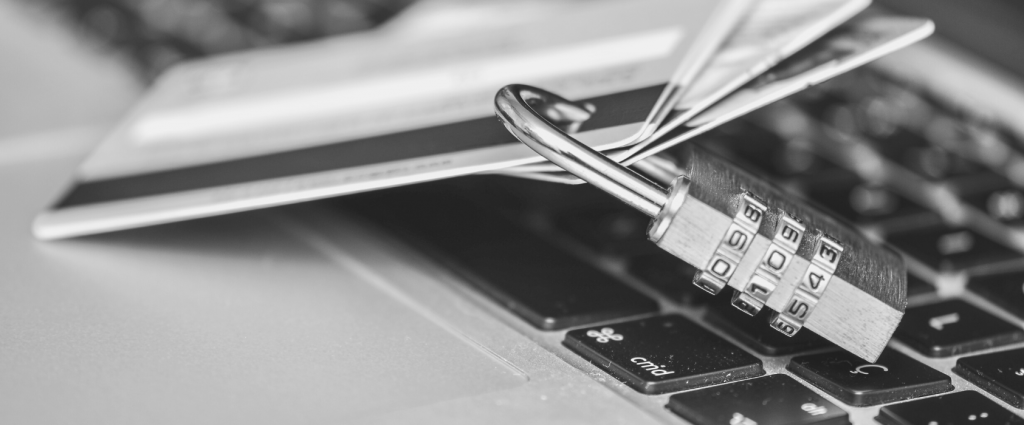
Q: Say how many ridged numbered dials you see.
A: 3